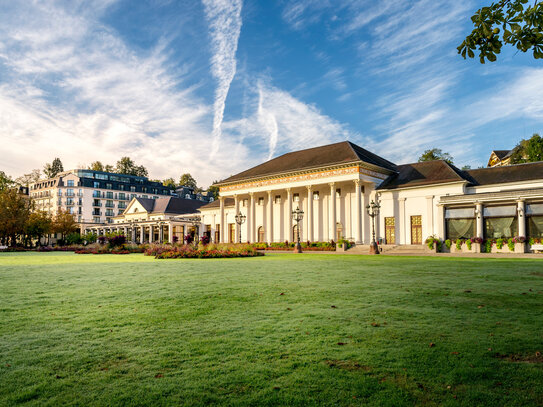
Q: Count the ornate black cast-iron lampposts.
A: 3